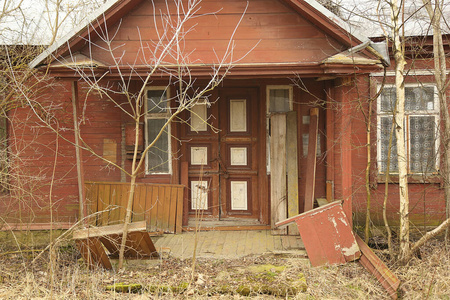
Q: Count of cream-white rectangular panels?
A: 6